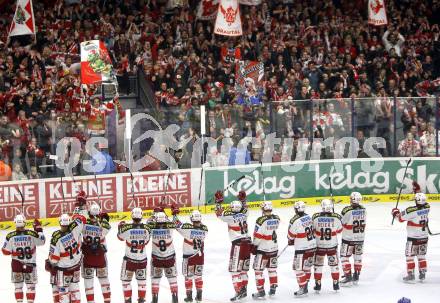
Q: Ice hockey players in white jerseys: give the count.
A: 12